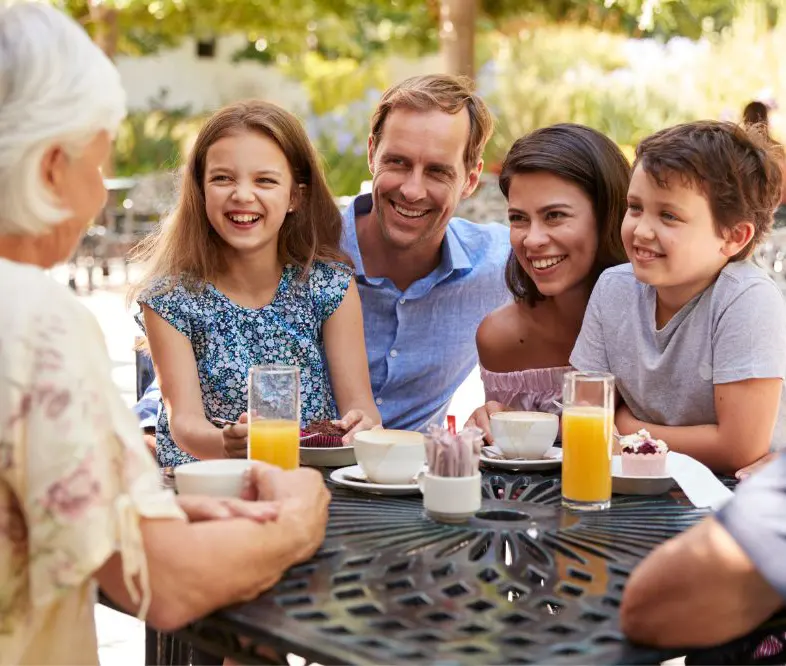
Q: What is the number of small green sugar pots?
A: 0